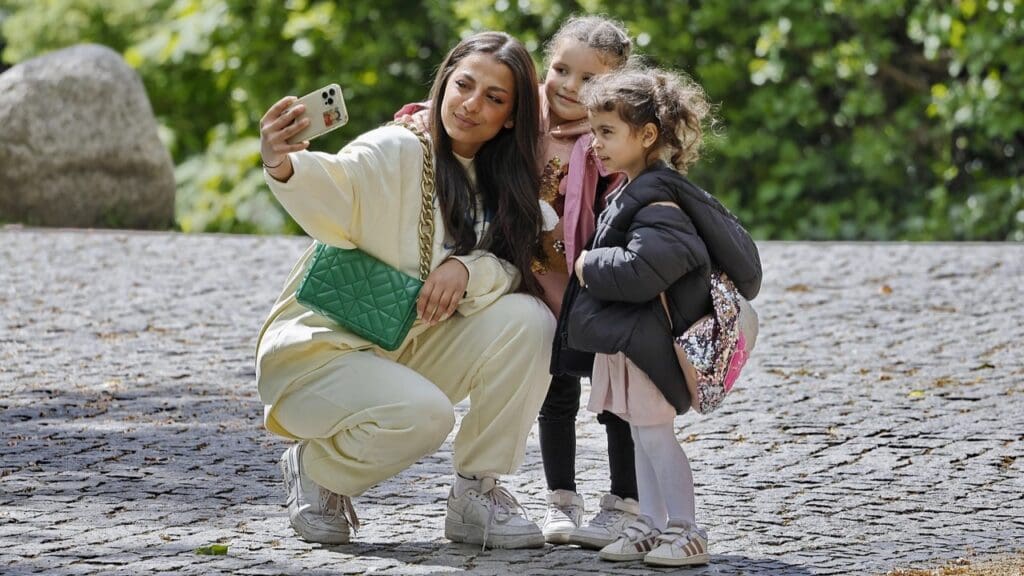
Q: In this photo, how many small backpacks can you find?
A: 1